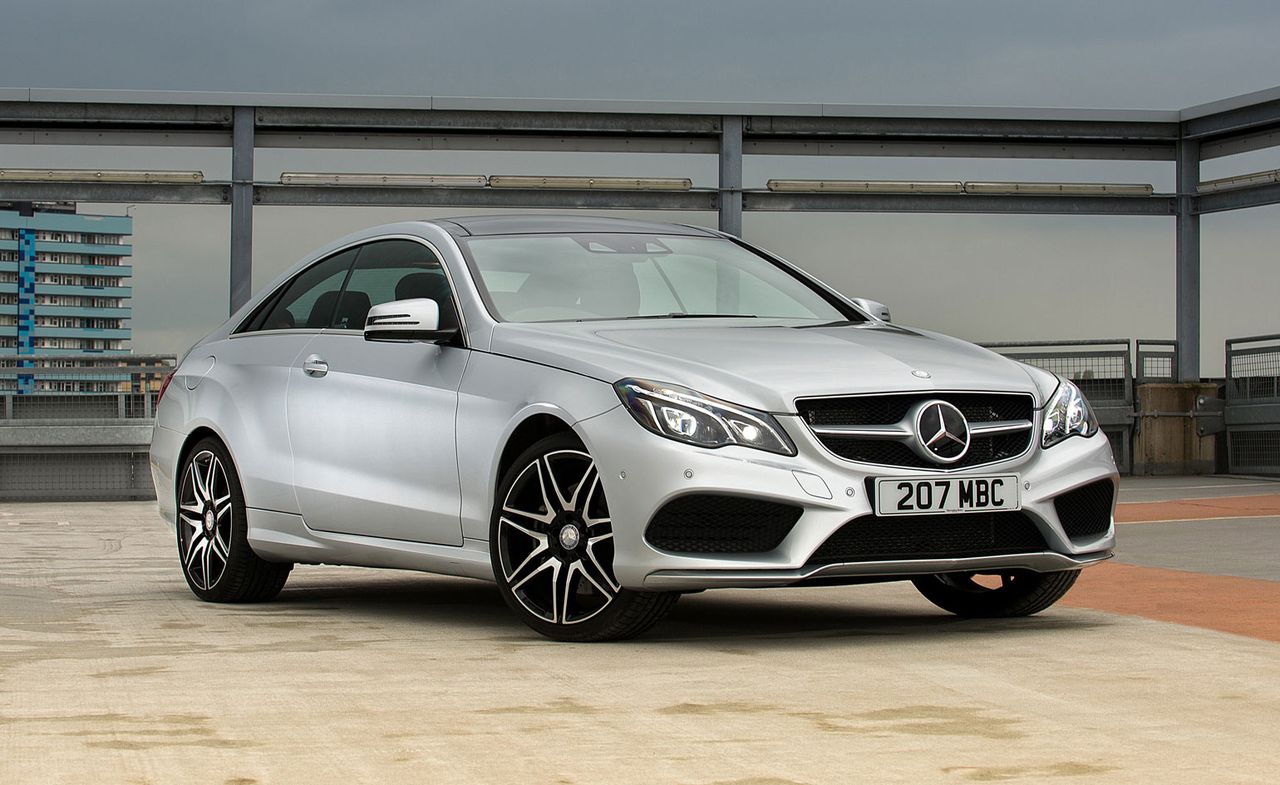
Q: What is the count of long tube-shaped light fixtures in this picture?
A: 6